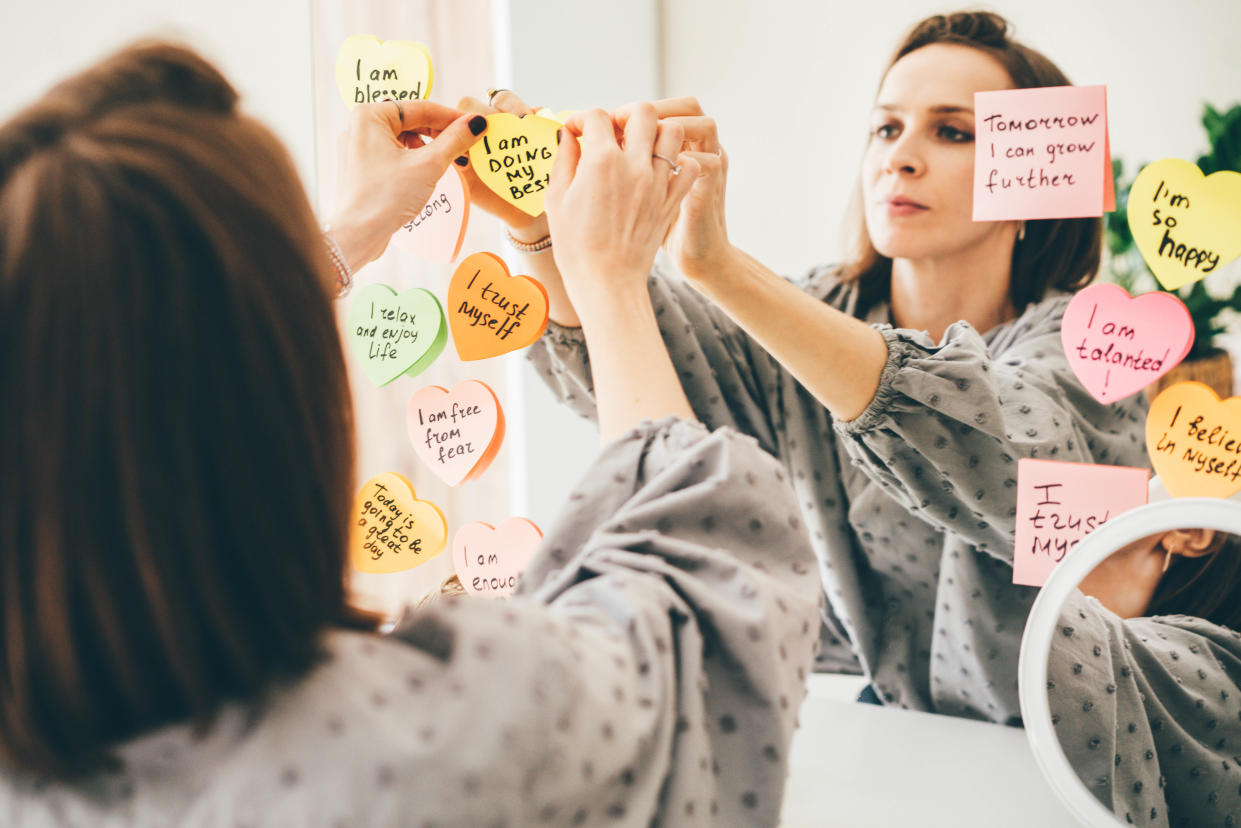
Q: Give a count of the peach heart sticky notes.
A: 3